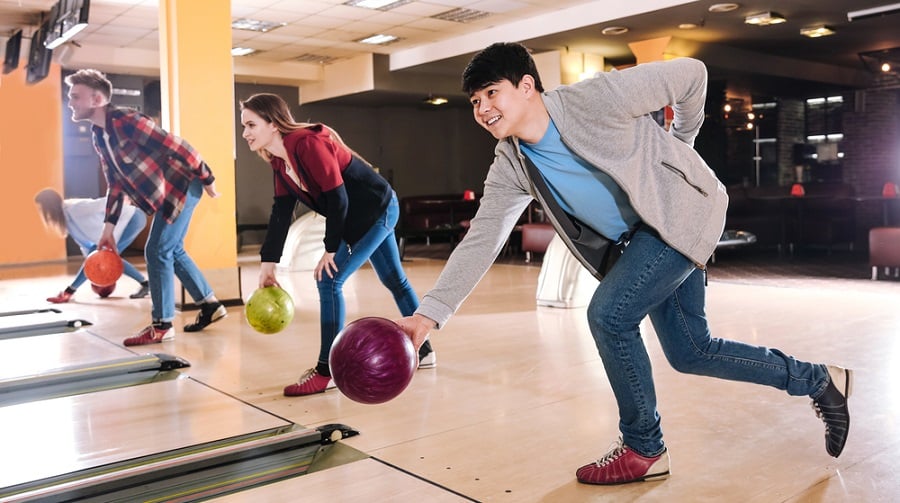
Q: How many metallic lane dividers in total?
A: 4